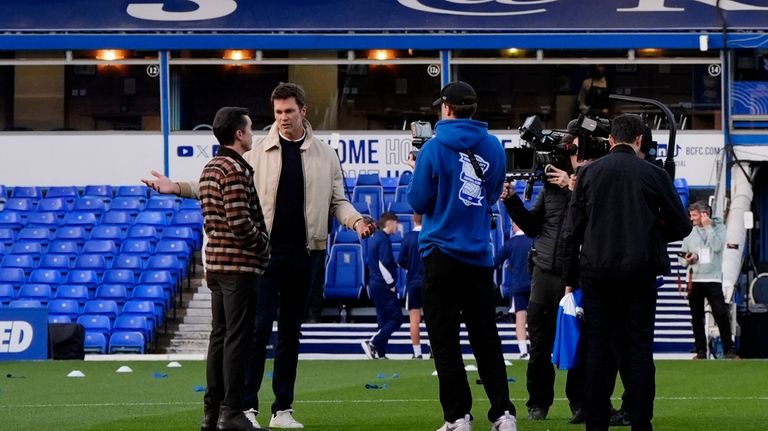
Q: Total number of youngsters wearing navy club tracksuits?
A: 3